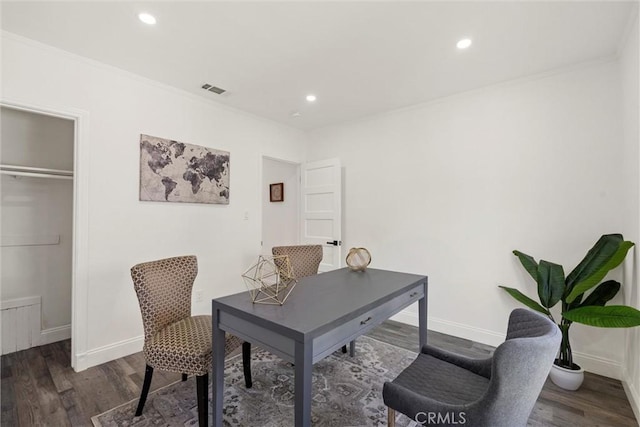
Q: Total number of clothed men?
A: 0